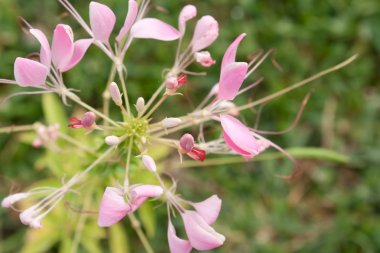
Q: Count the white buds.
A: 5